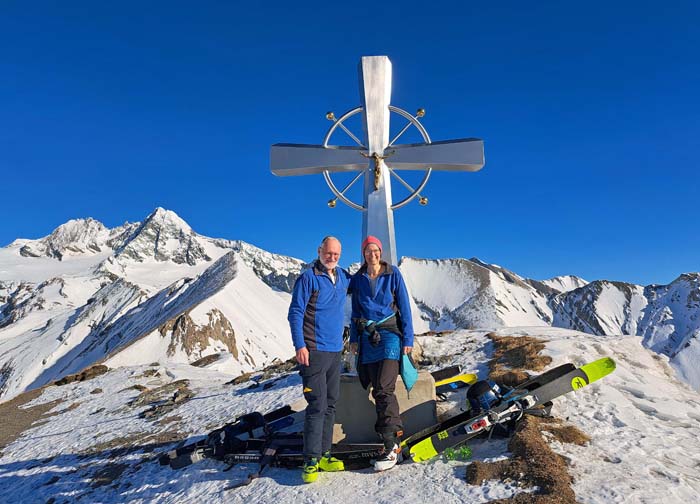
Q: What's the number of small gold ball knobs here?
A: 4